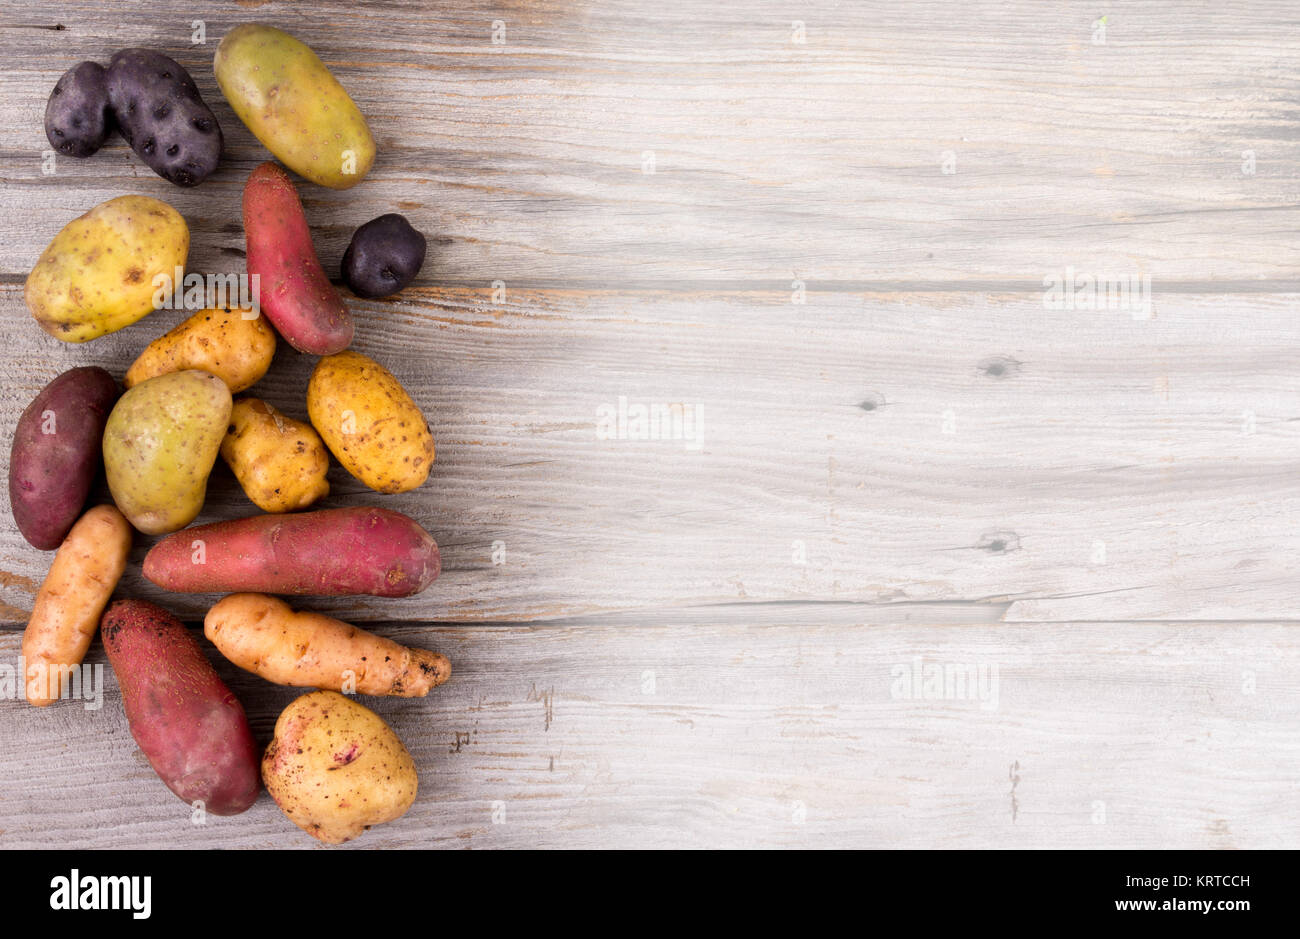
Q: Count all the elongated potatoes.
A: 5